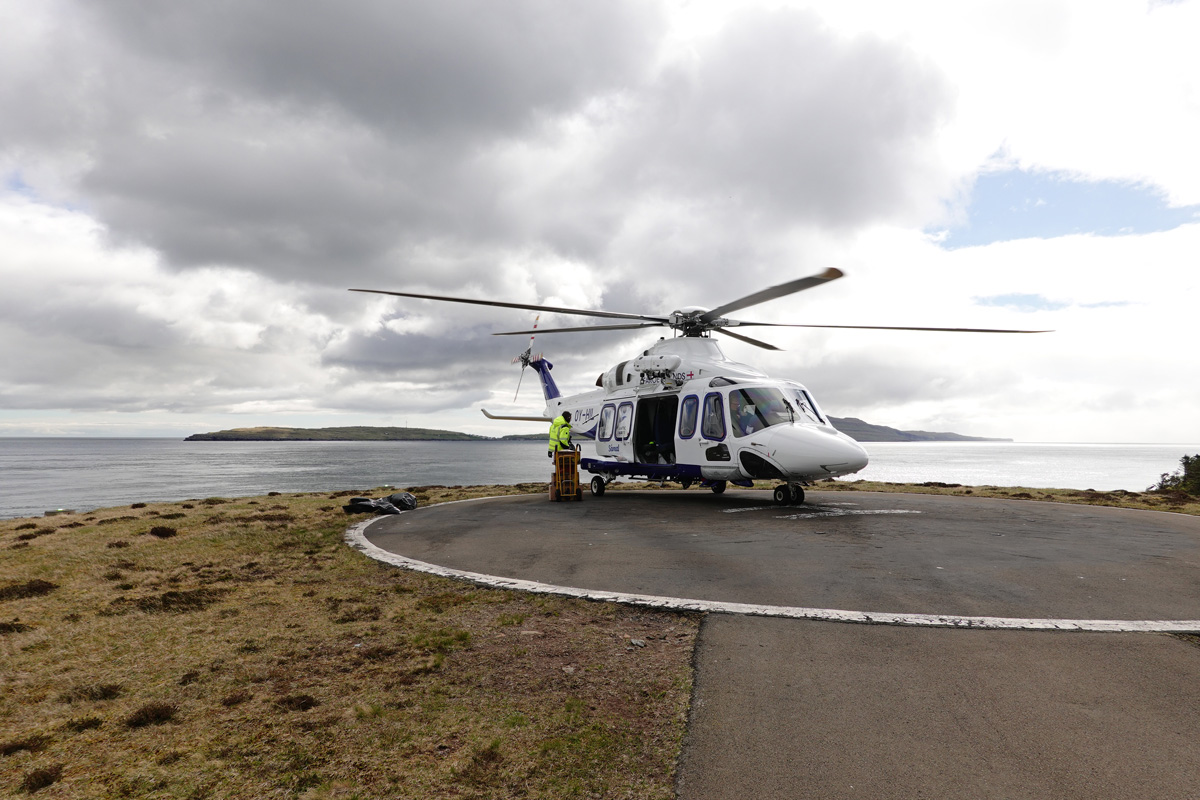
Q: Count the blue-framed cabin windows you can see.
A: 4